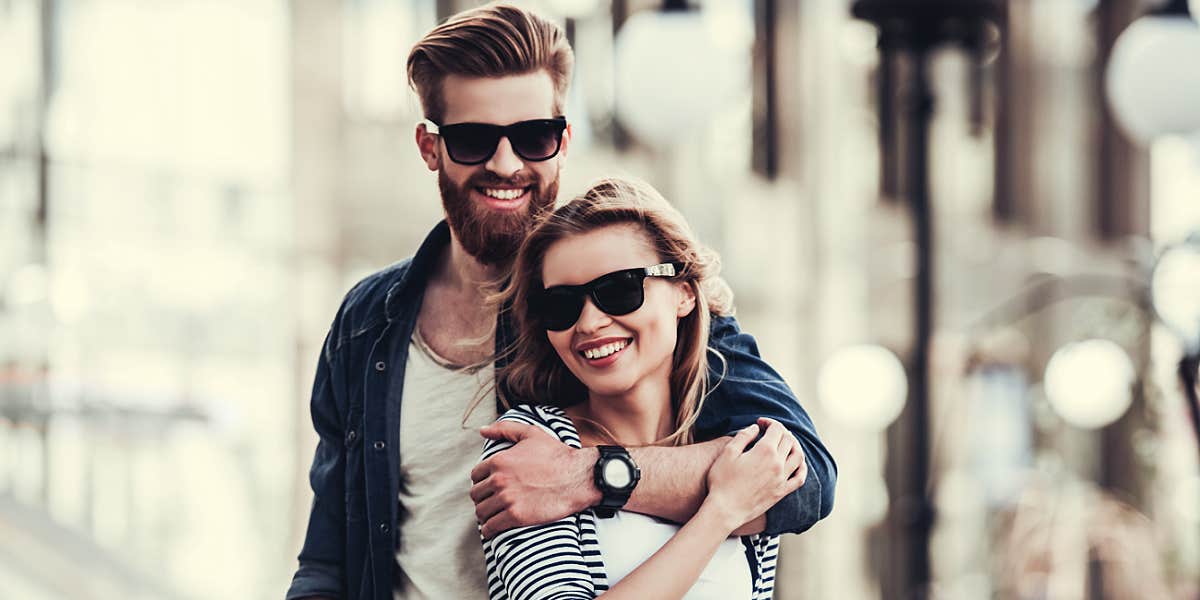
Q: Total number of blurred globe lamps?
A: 5